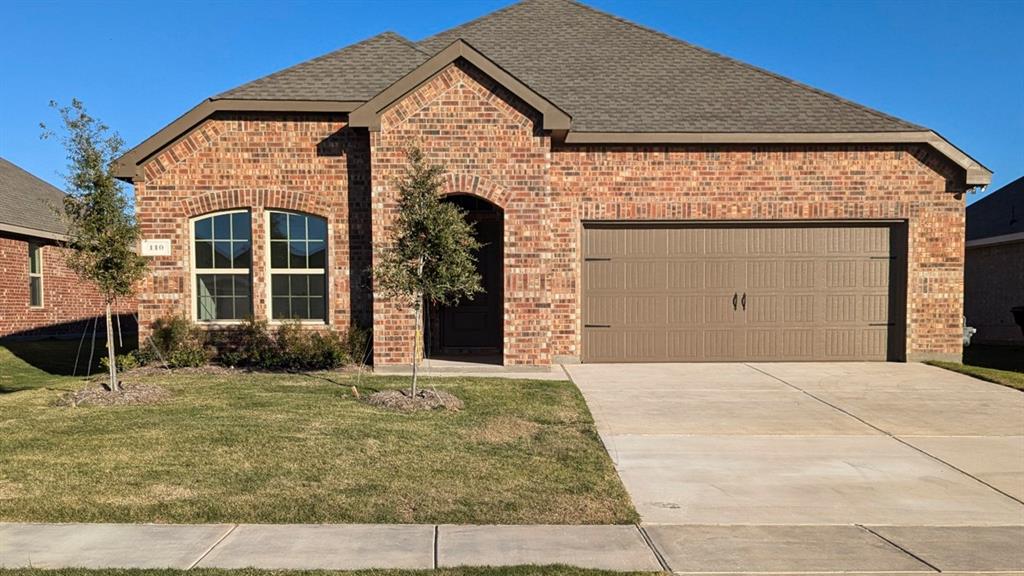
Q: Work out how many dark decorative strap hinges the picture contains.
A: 4